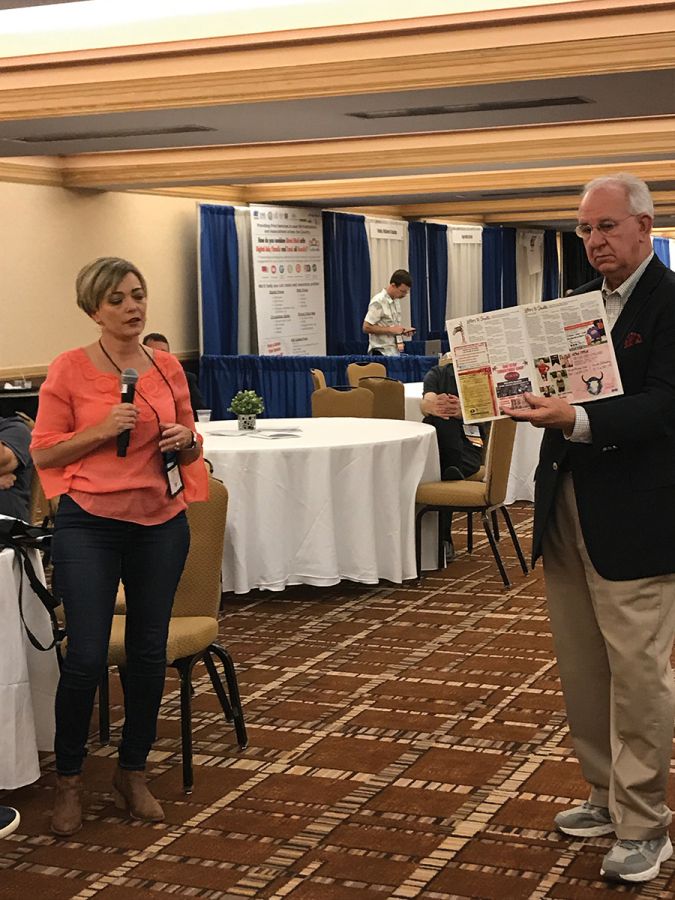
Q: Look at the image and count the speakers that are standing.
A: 2